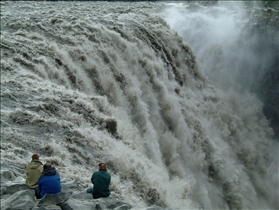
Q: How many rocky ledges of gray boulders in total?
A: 1